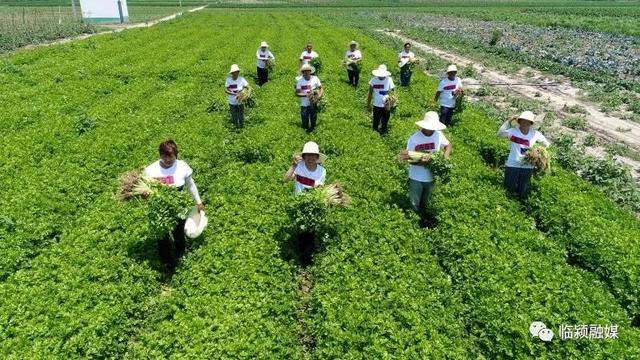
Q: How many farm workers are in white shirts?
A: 12